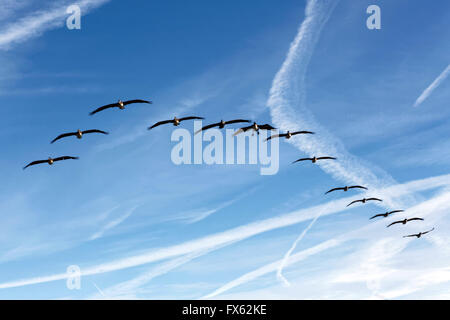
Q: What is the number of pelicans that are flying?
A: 13